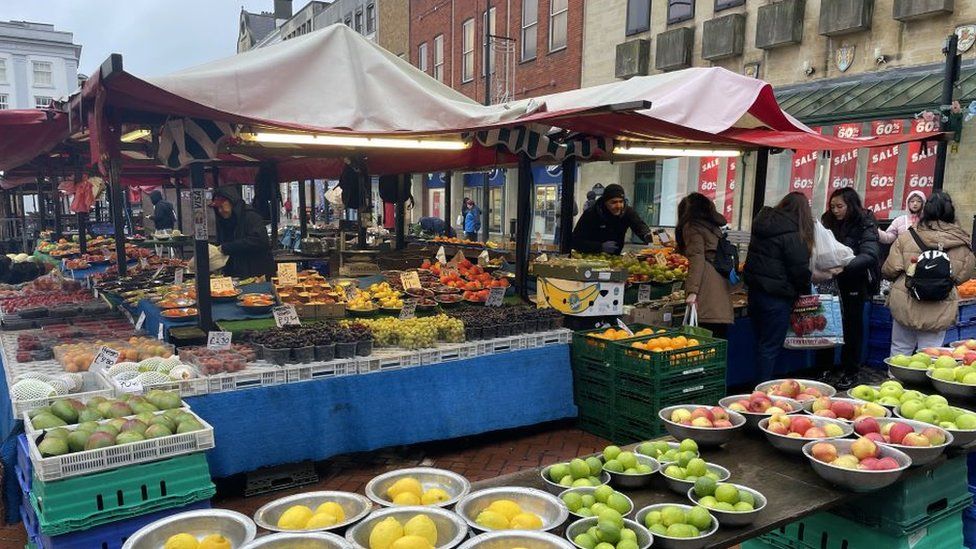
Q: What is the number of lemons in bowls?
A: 14